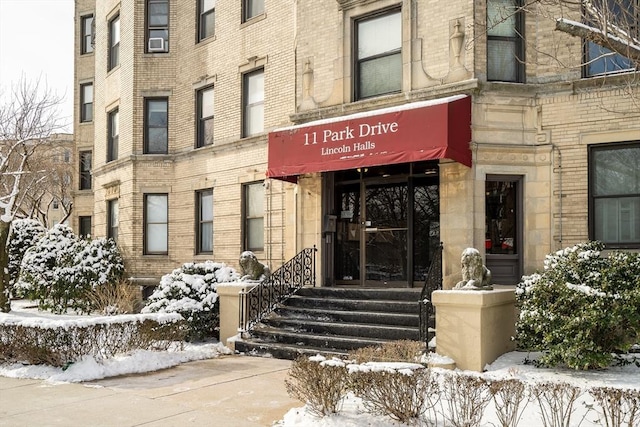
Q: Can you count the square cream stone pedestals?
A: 2